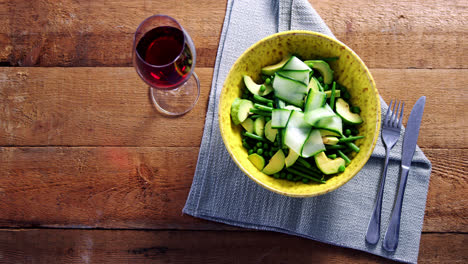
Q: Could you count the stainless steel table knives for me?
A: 1